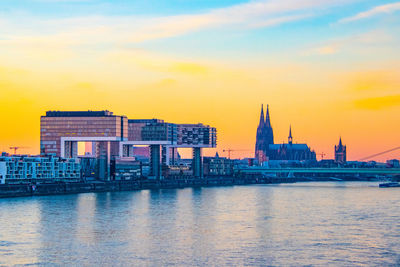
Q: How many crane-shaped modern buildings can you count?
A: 3